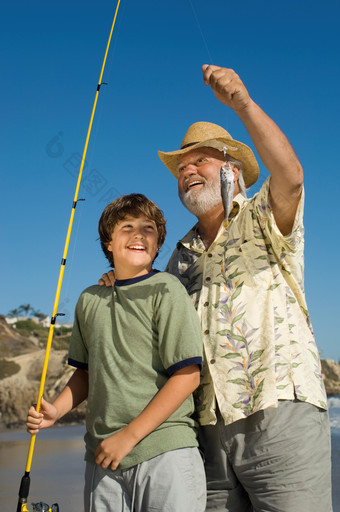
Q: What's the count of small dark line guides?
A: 3